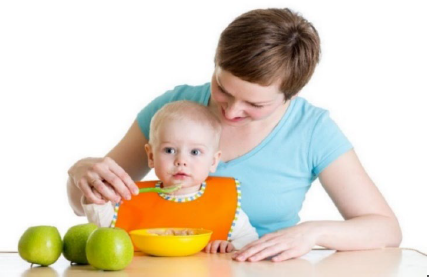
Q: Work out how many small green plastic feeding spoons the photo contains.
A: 1